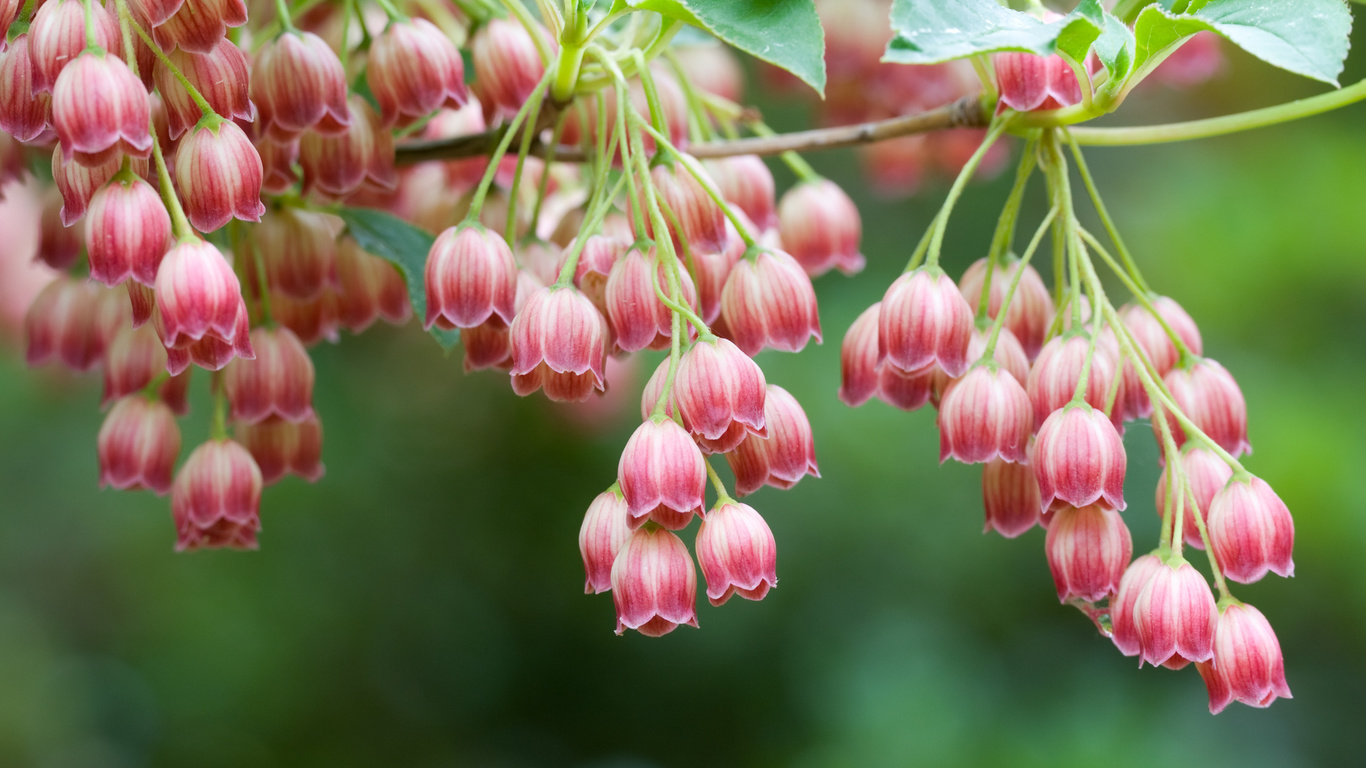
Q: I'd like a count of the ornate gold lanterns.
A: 0